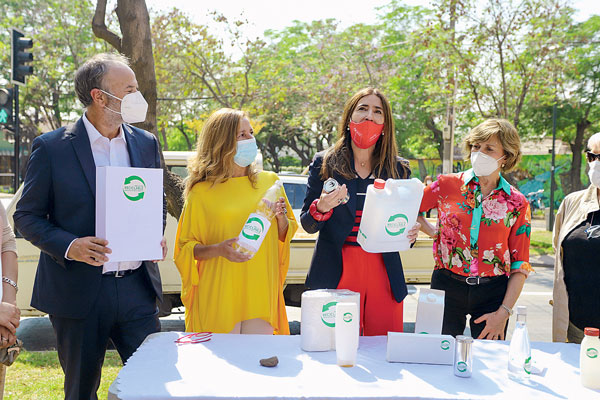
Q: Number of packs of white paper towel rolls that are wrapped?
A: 1